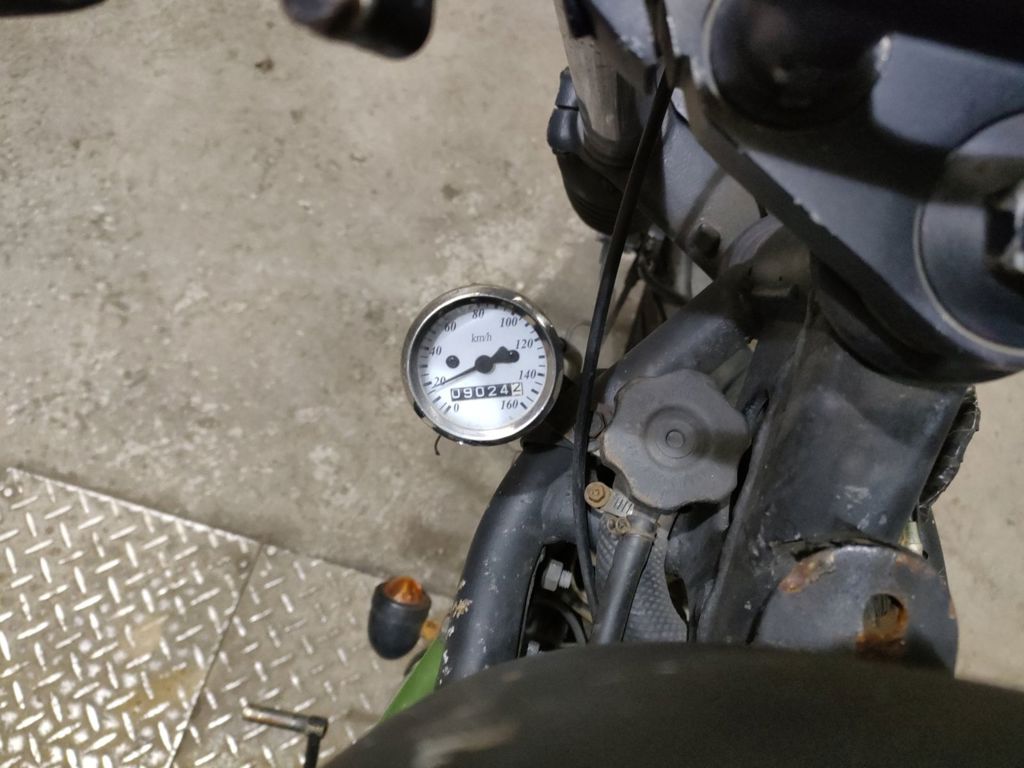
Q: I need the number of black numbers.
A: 10